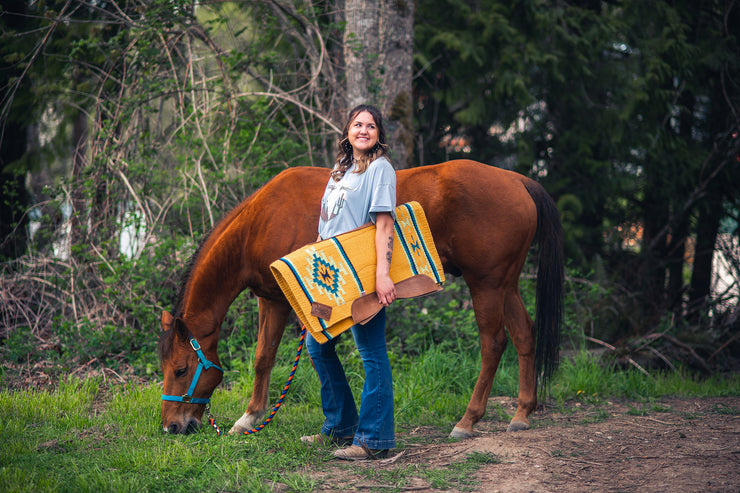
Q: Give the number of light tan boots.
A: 2